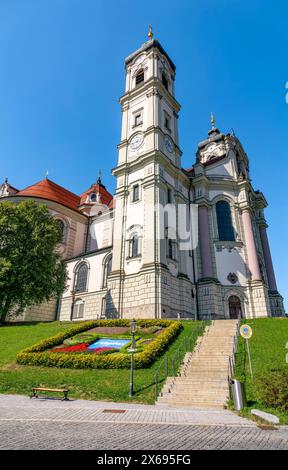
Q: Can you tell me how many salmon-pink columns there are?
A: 3